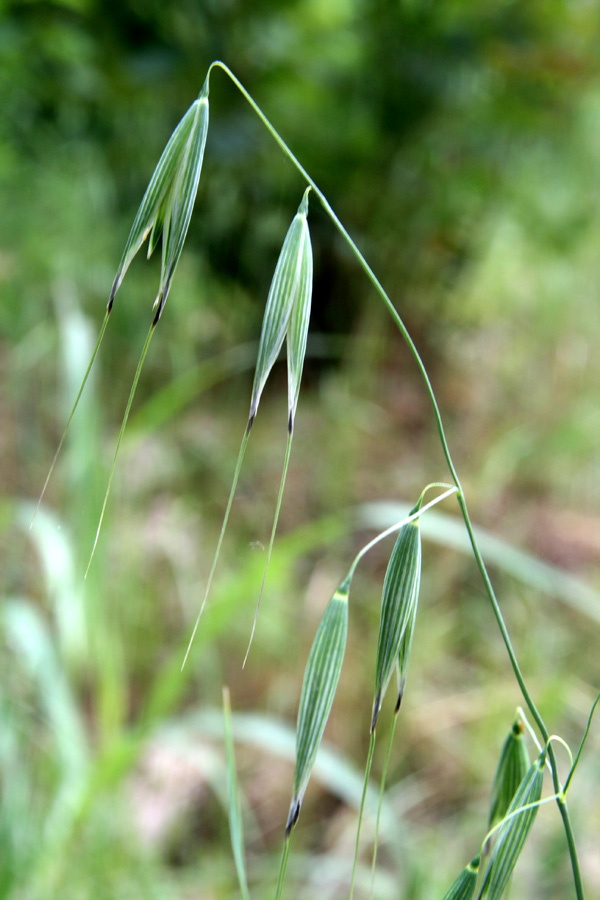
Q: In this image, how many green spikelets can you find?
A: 7